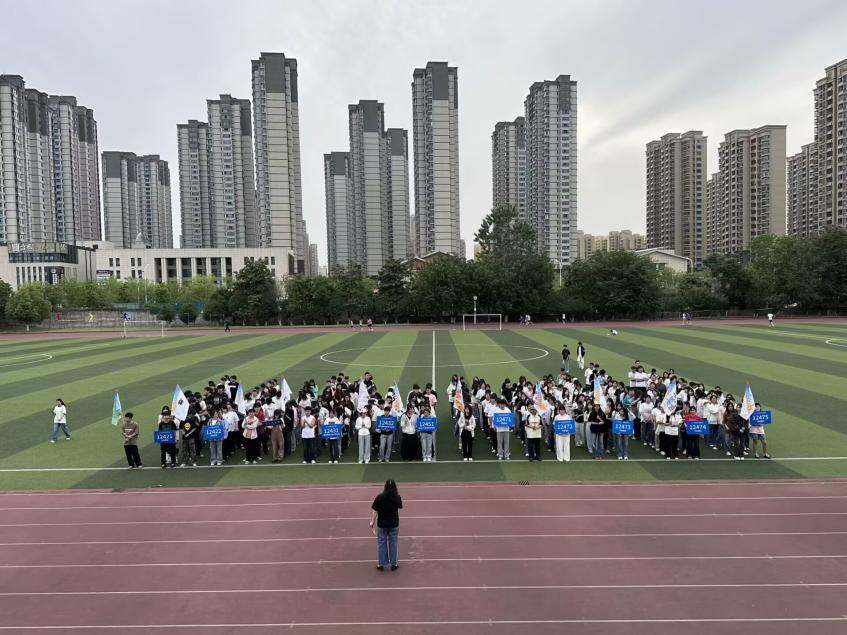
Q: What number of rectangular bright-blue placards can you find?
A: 10